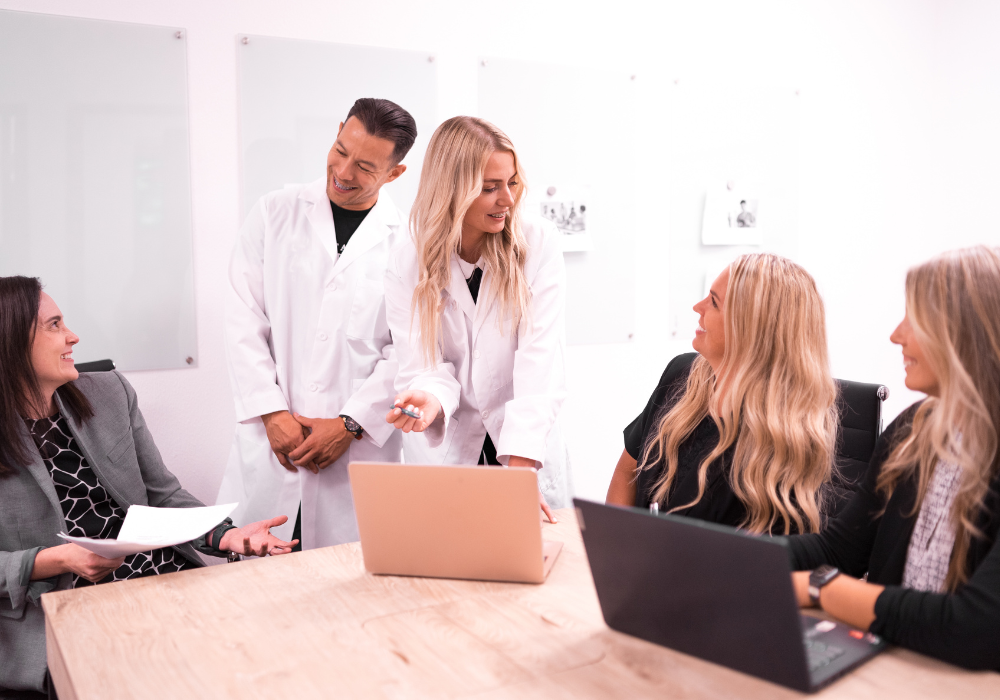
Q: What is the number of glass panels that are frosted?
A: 4